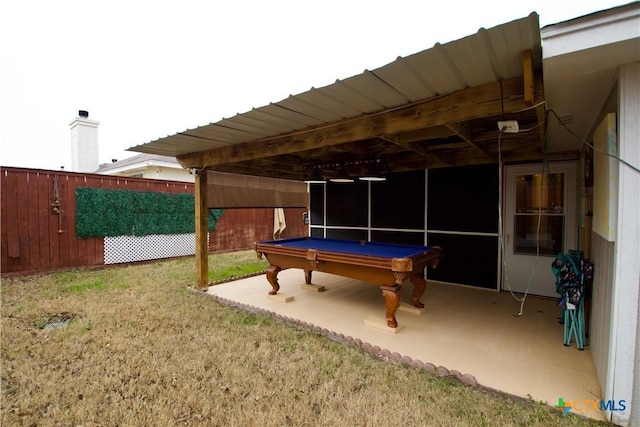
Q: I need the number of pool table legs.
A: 4